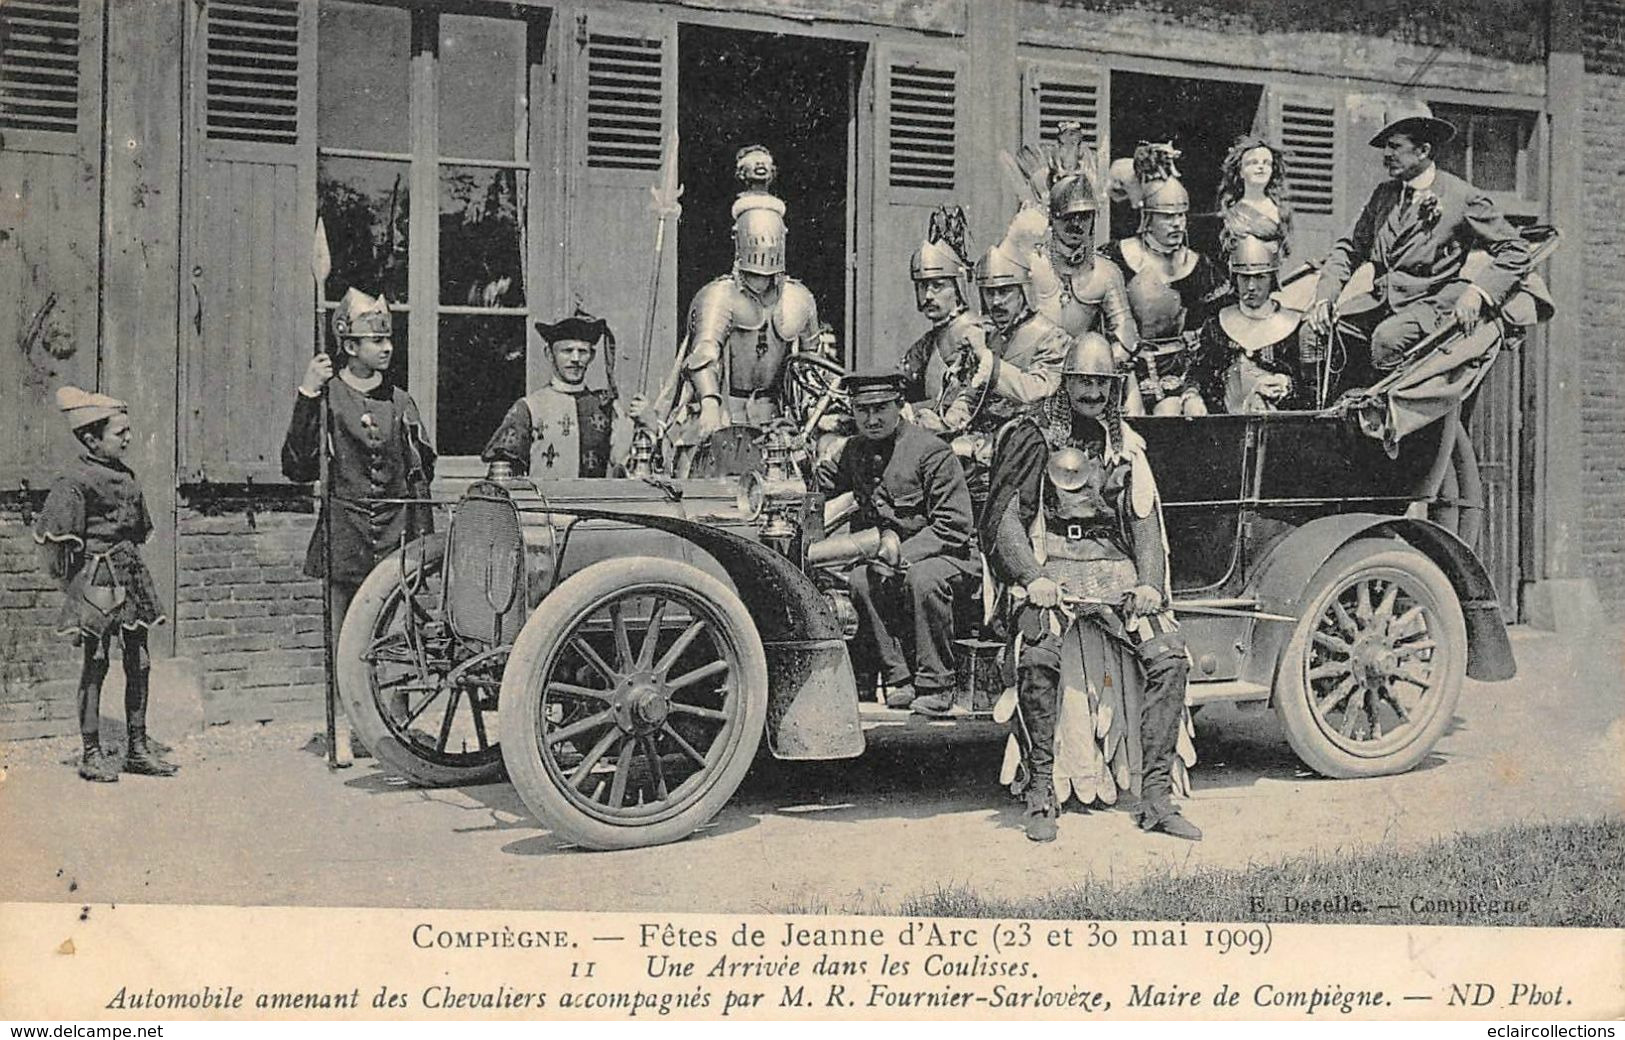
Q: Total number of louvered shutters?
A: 6